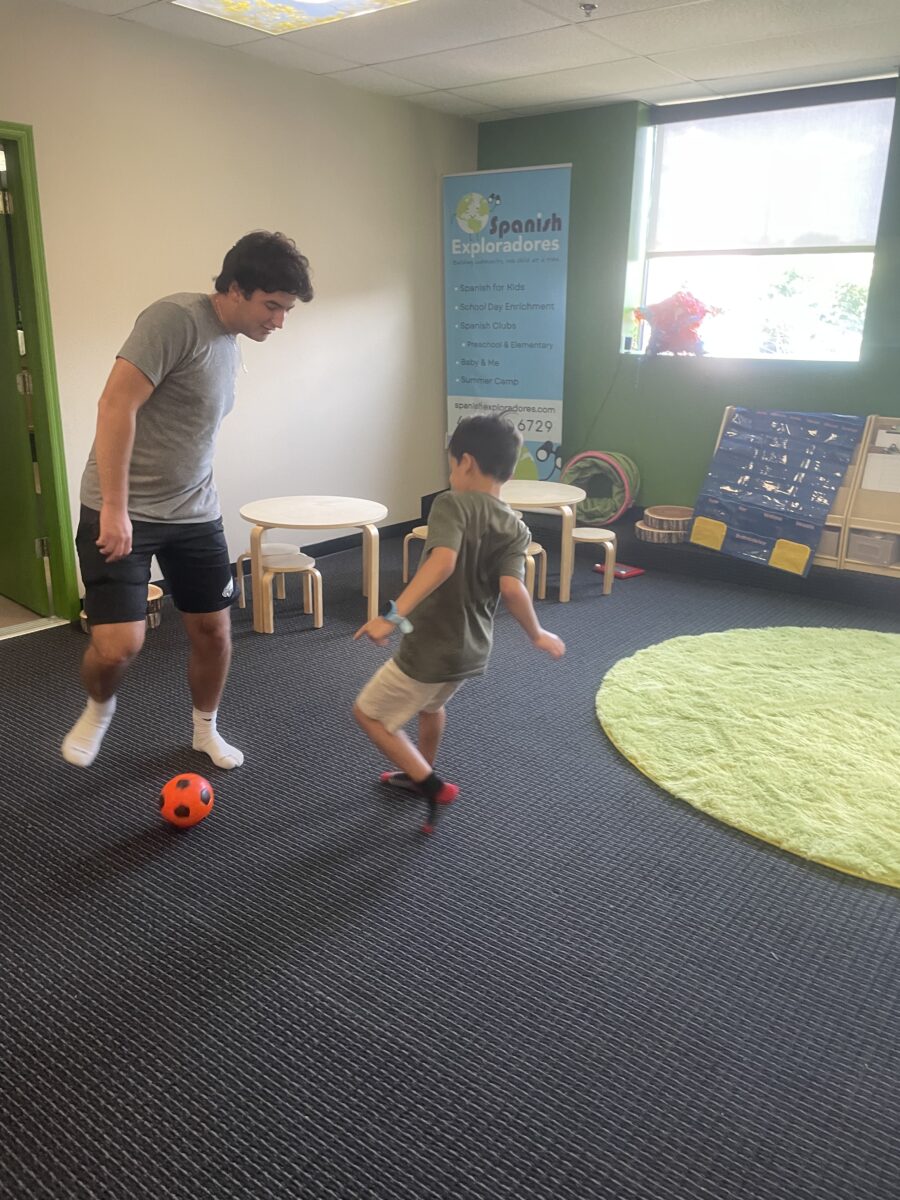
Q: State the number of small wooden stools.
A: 5